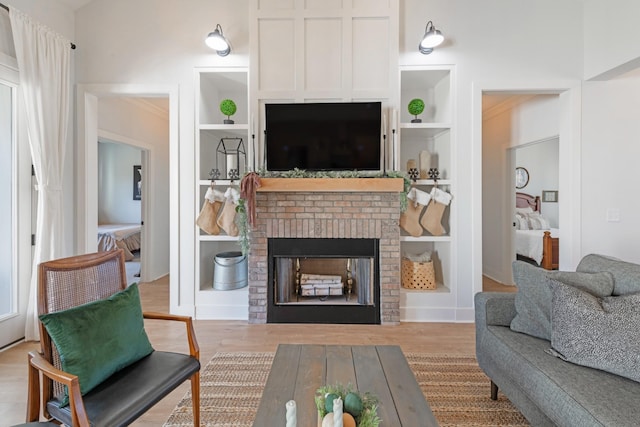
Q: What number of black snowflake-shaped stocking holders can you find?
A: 4